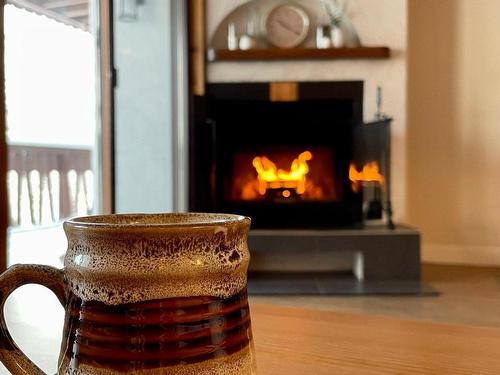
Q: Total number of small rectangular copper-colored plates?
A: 1